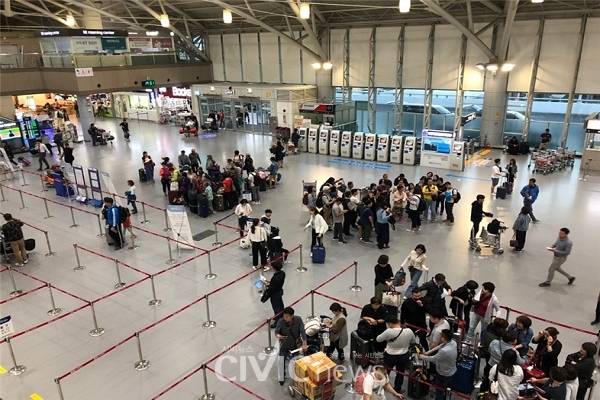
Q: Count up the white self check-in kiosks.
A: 11